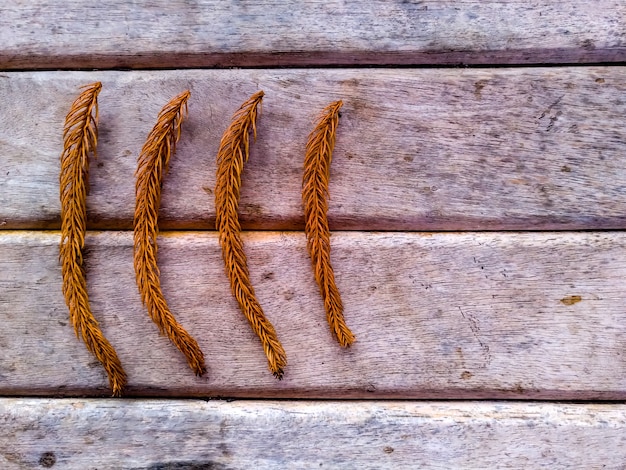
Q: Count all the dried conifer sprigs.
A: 4